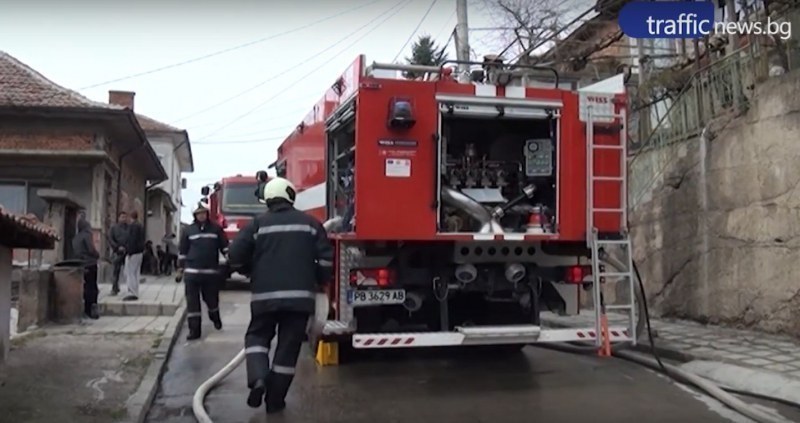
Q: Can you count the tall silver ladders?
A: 1